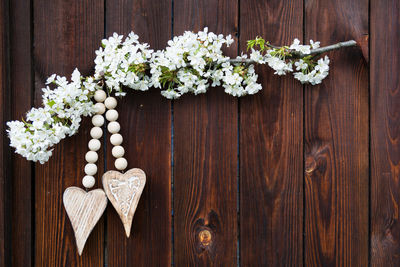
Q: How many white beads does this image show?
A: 14